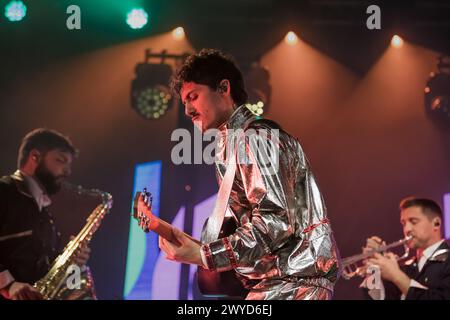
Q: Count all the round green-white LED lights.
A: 2